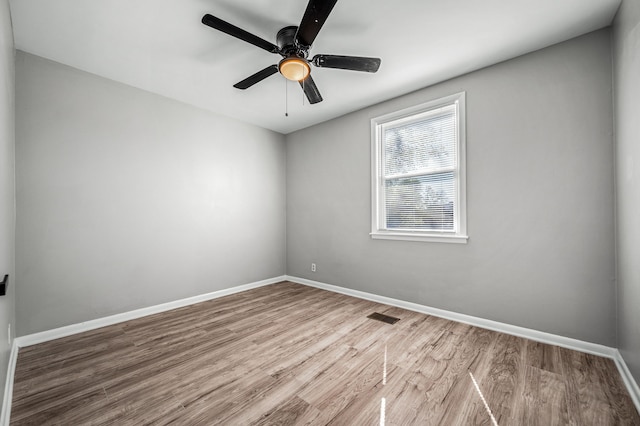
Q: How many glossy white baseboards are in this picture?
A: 4